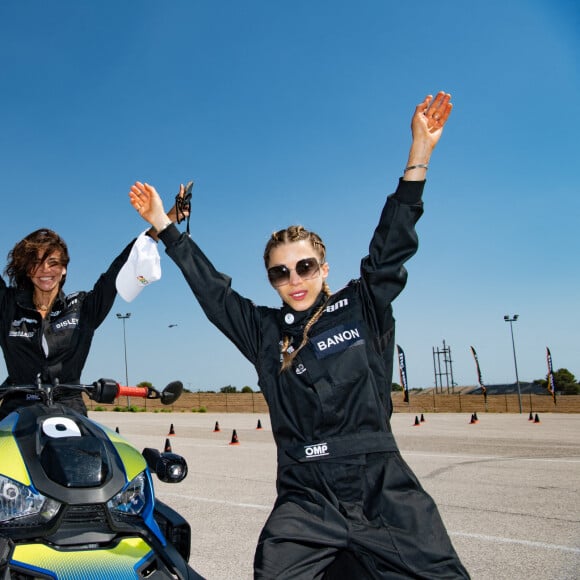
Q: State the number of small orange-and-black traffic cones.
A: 12